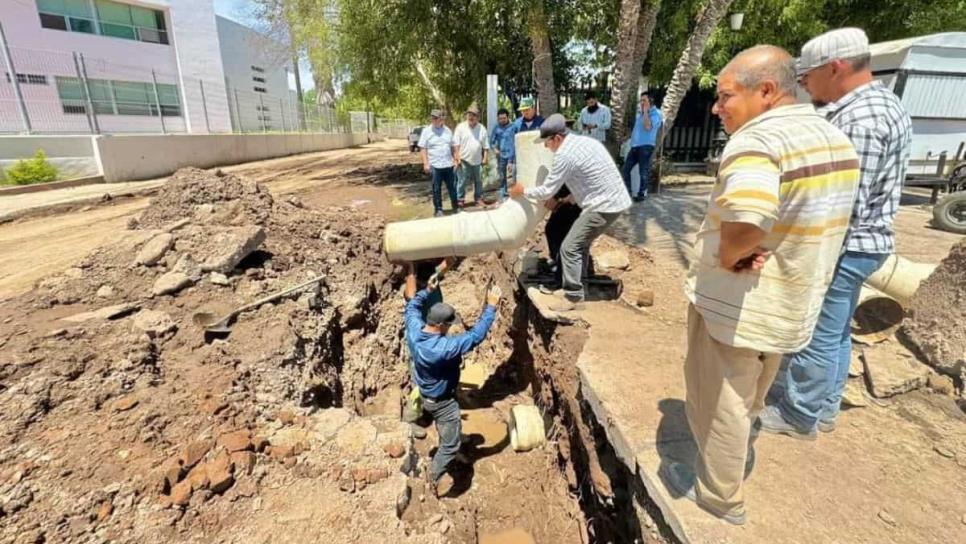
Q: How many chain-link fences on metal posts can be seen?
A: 1